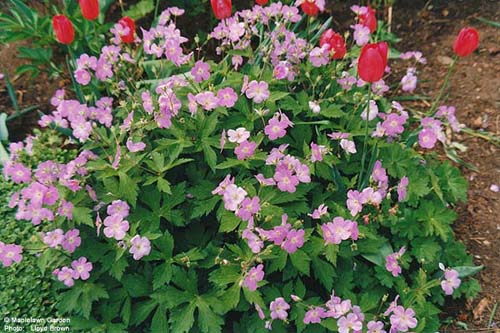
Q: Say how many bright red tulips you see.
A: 10